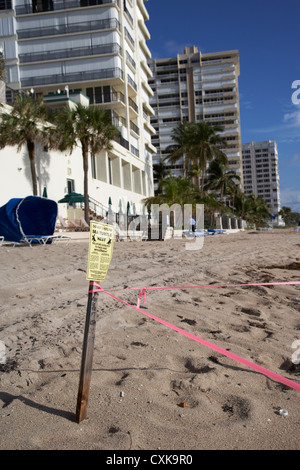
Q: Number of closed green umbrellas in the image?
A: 5